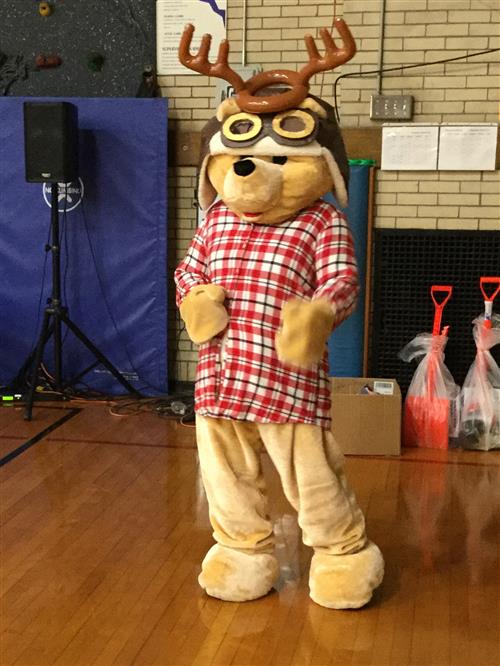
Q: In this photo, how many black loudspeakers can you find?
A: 1